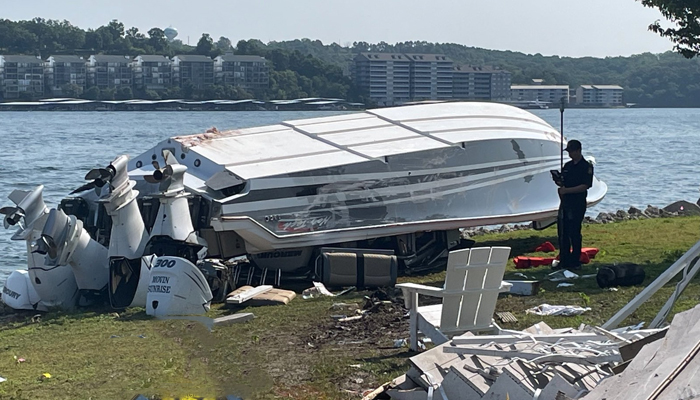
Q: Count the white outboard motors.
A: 4